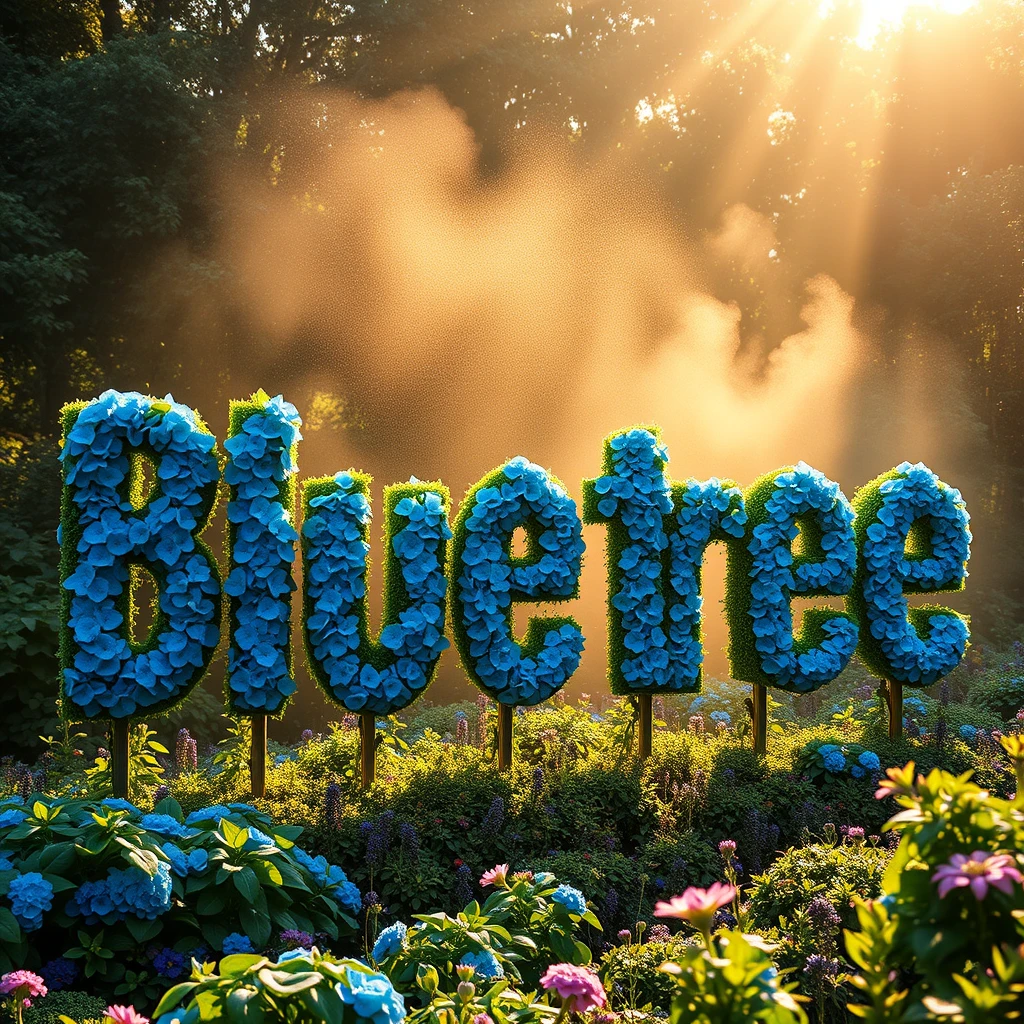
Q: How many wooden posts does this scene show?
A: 7